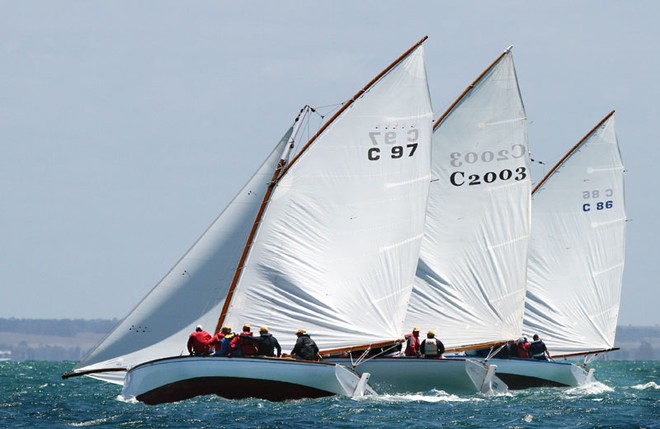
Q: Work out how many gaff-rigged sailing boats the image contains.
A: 3